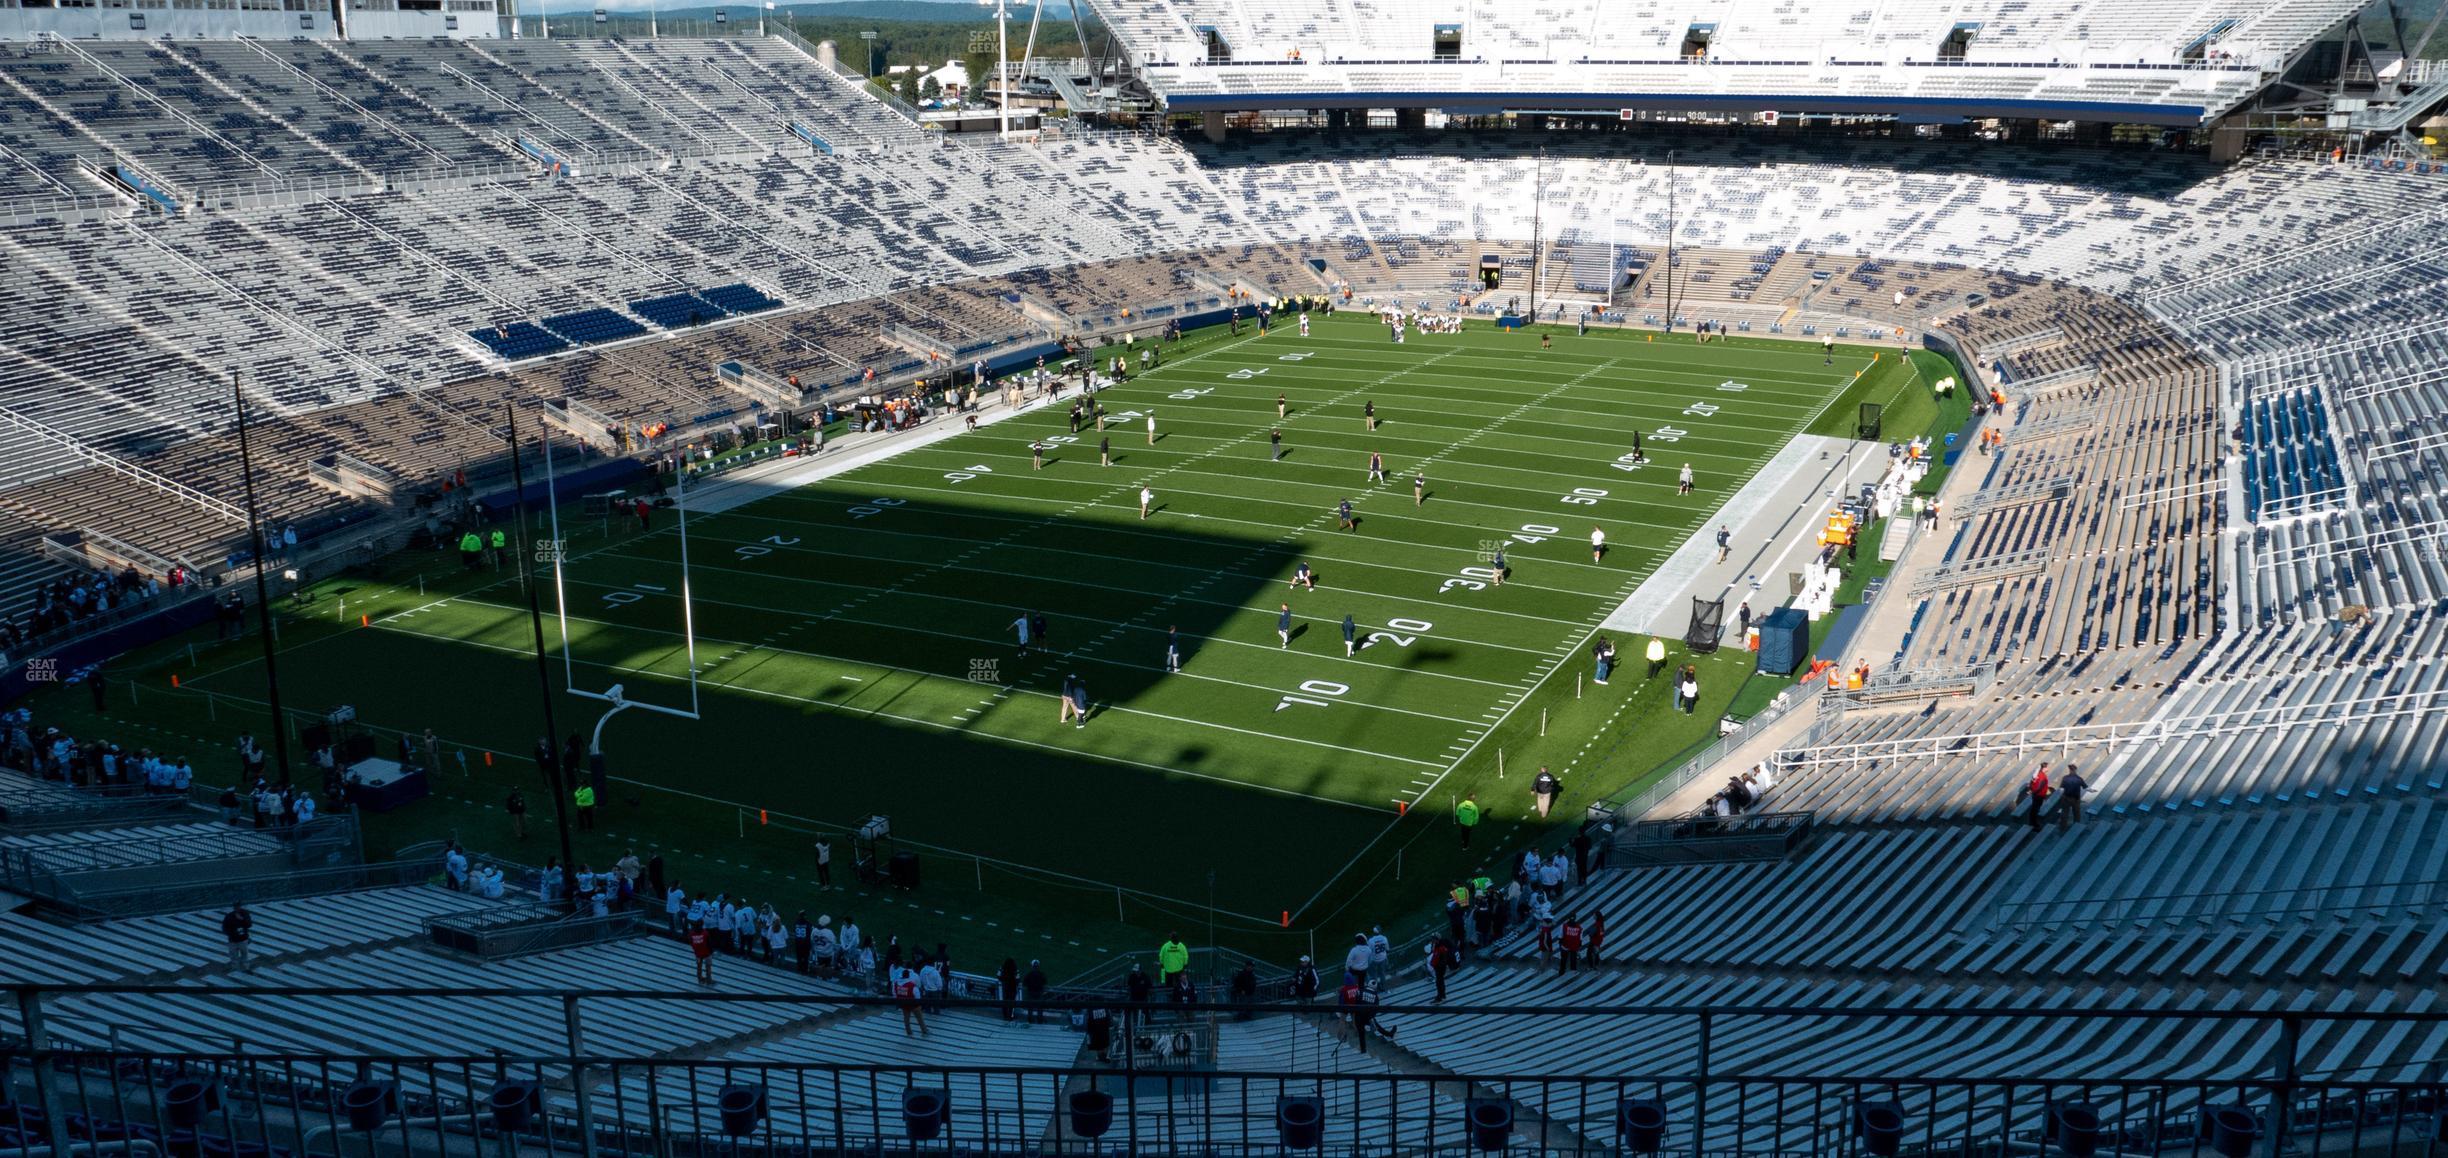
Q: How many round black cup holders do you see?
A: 12